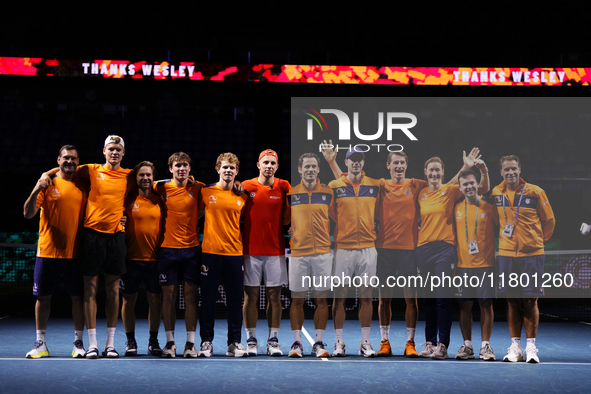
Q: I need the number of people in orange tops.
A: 11